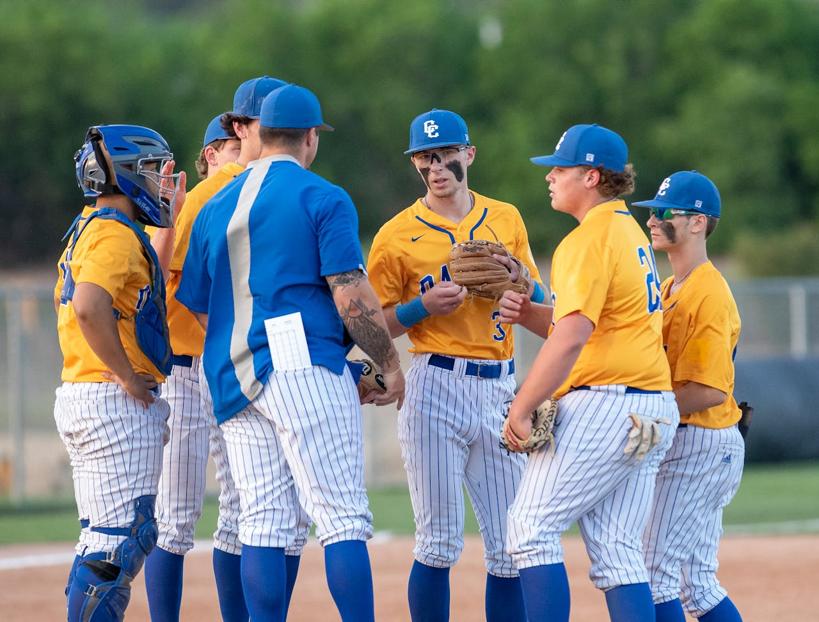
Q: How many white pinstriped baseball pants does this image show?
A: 7